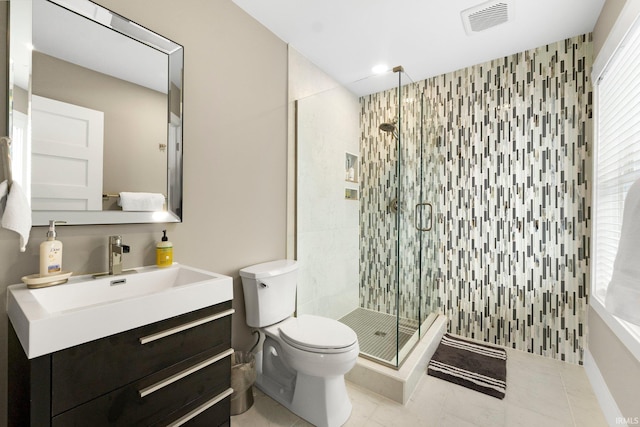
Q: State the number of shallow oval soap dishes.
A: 1